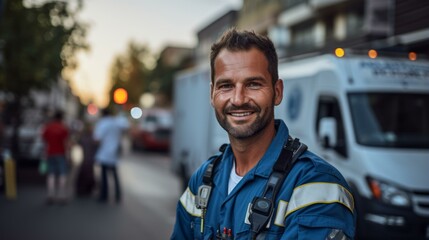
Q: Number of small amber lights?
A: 3